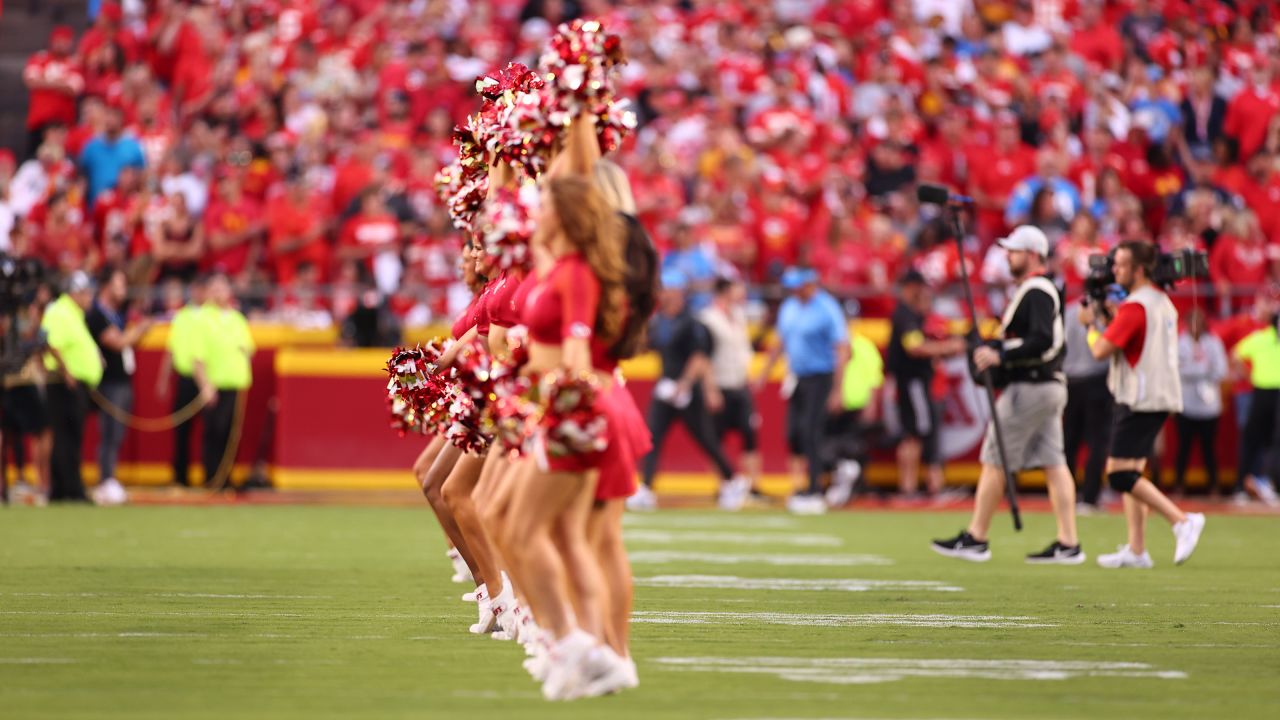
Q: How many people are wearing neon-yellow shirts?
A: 5